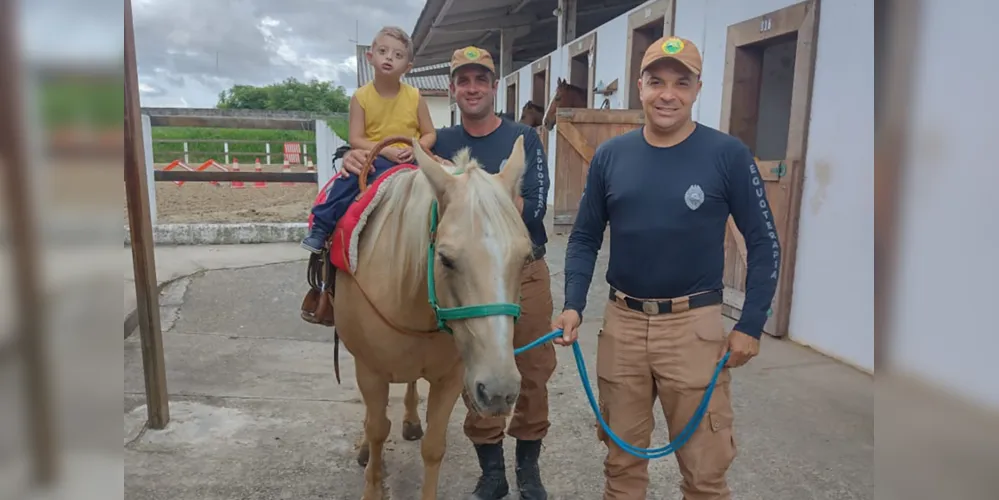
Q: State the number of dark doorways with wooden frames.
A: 5